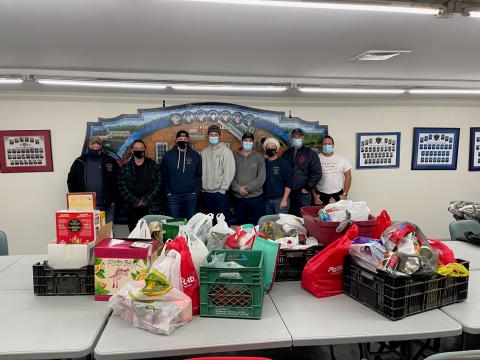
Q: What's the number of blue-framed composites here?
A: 3